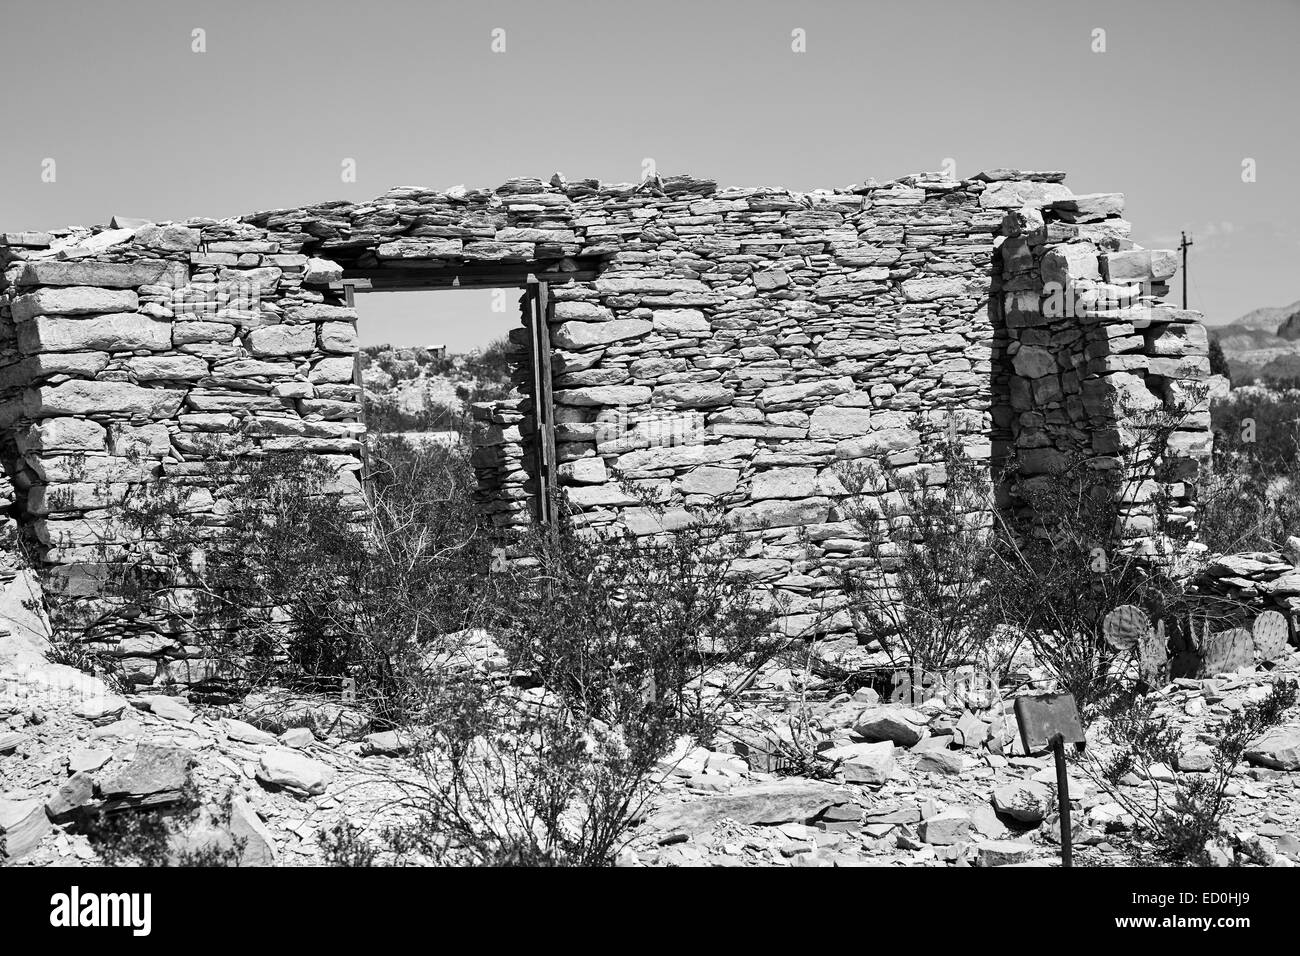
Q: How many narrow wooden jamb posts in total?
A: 2